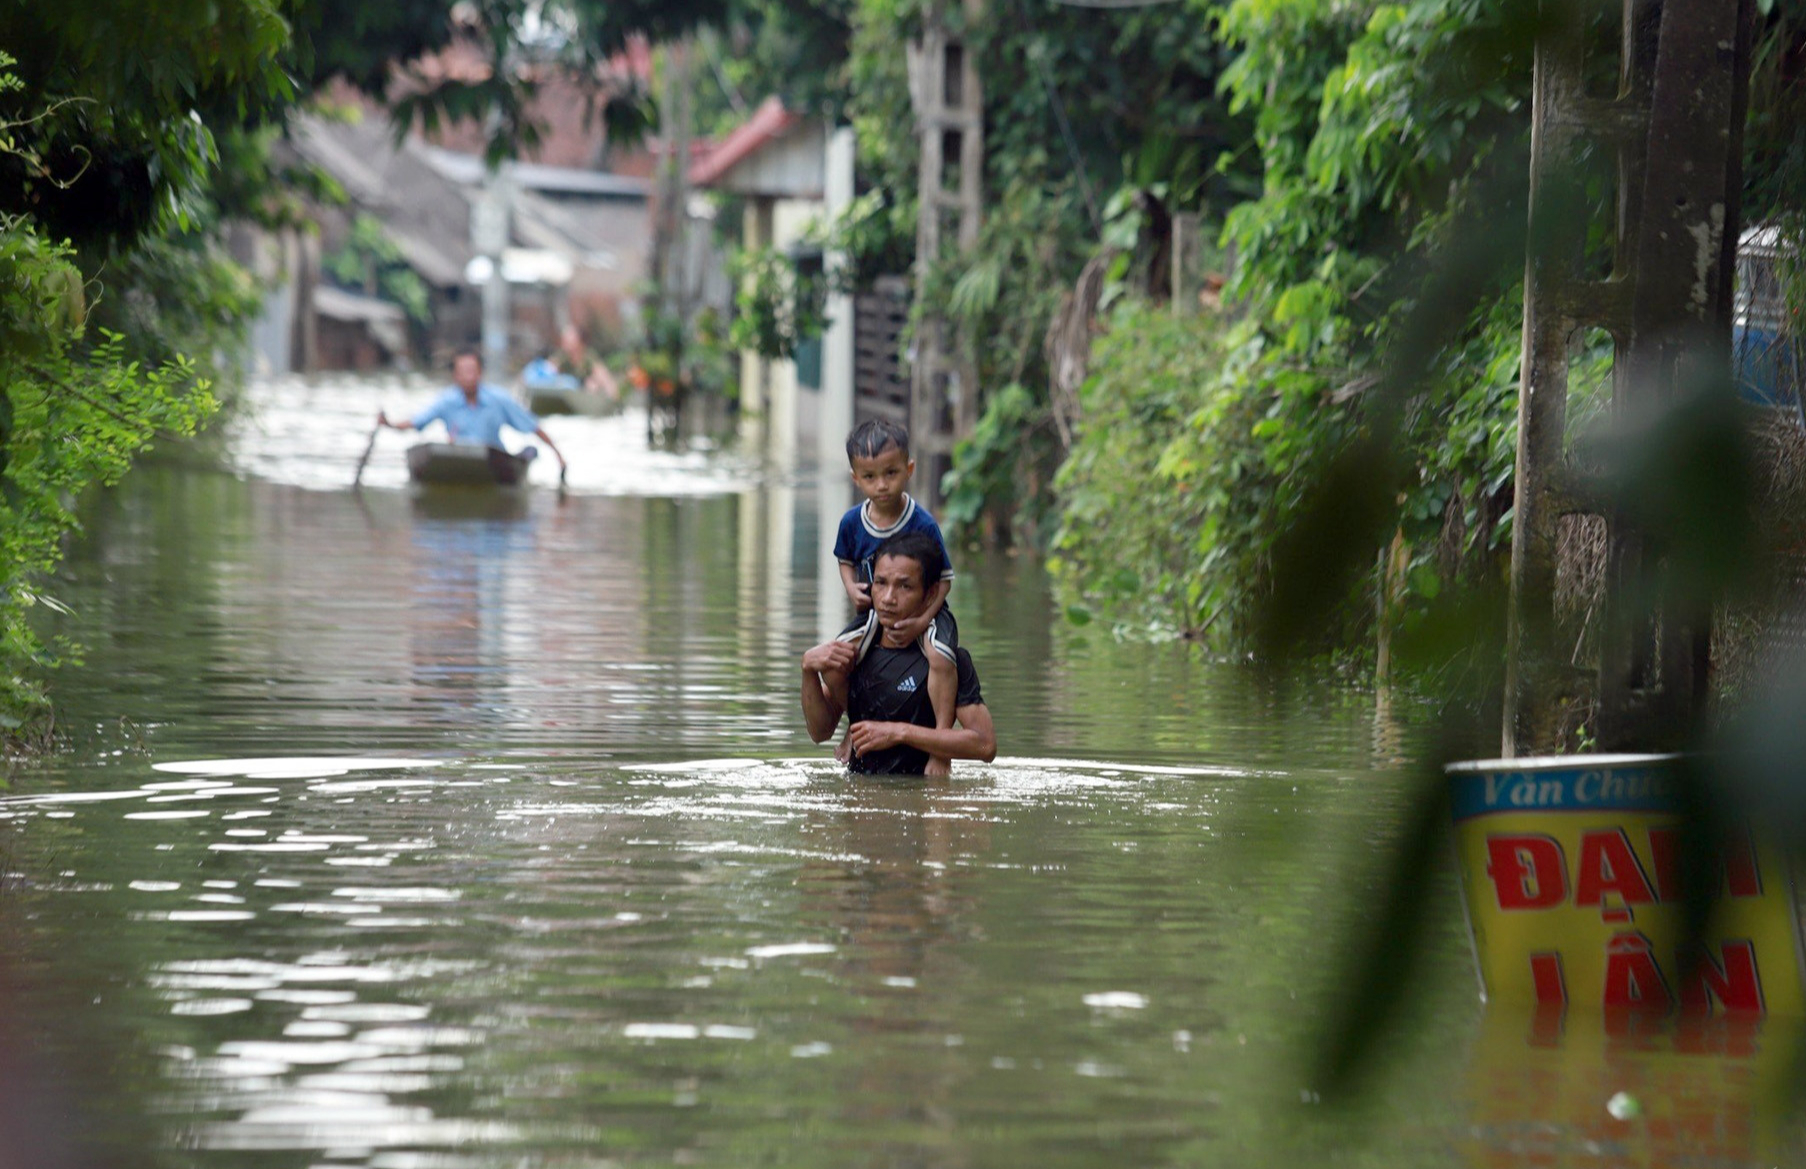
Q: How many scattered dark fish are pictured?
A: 0